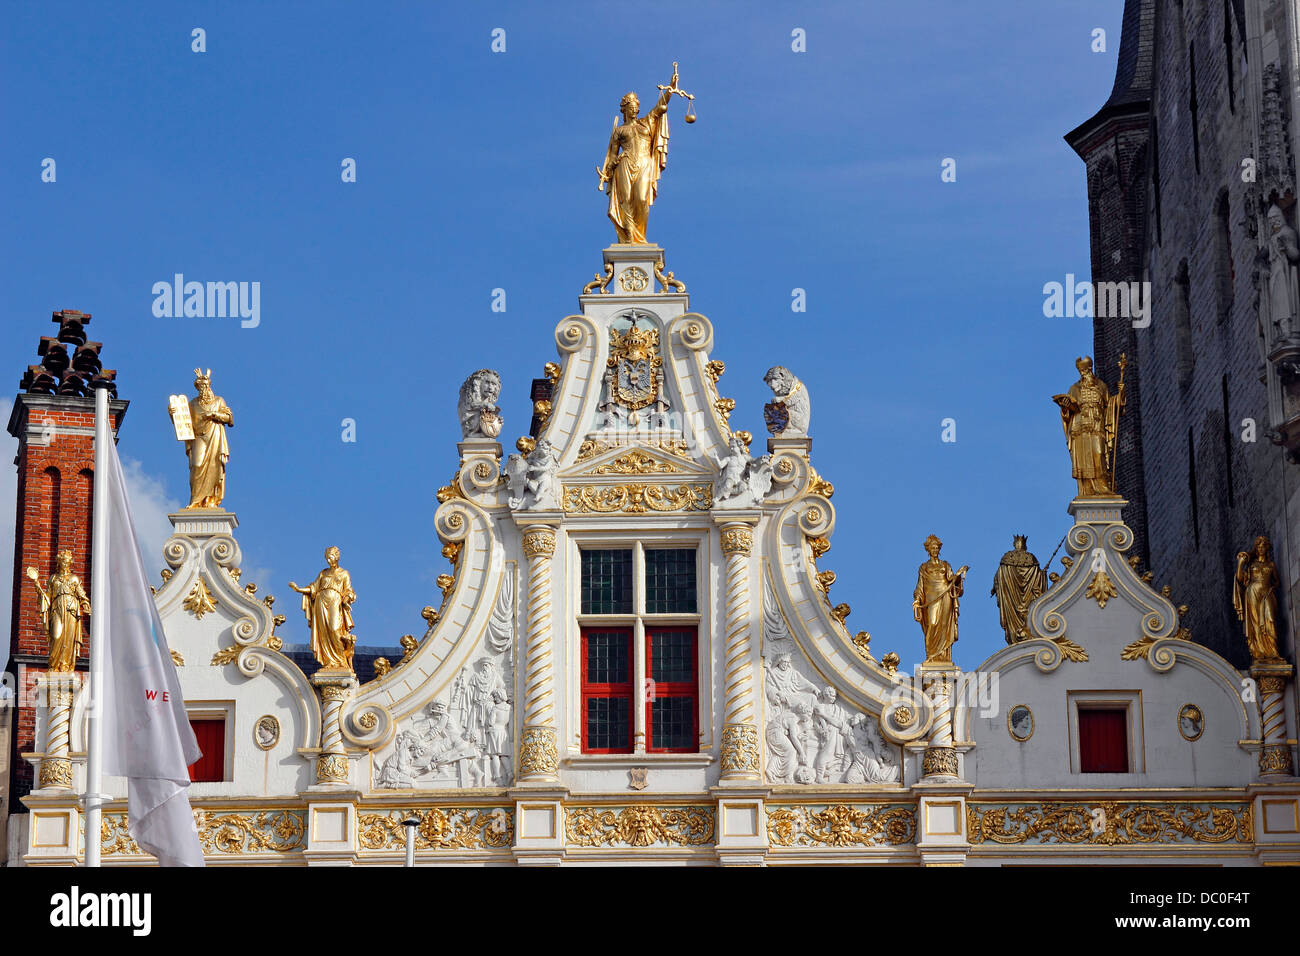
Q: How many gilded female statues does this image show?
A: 5